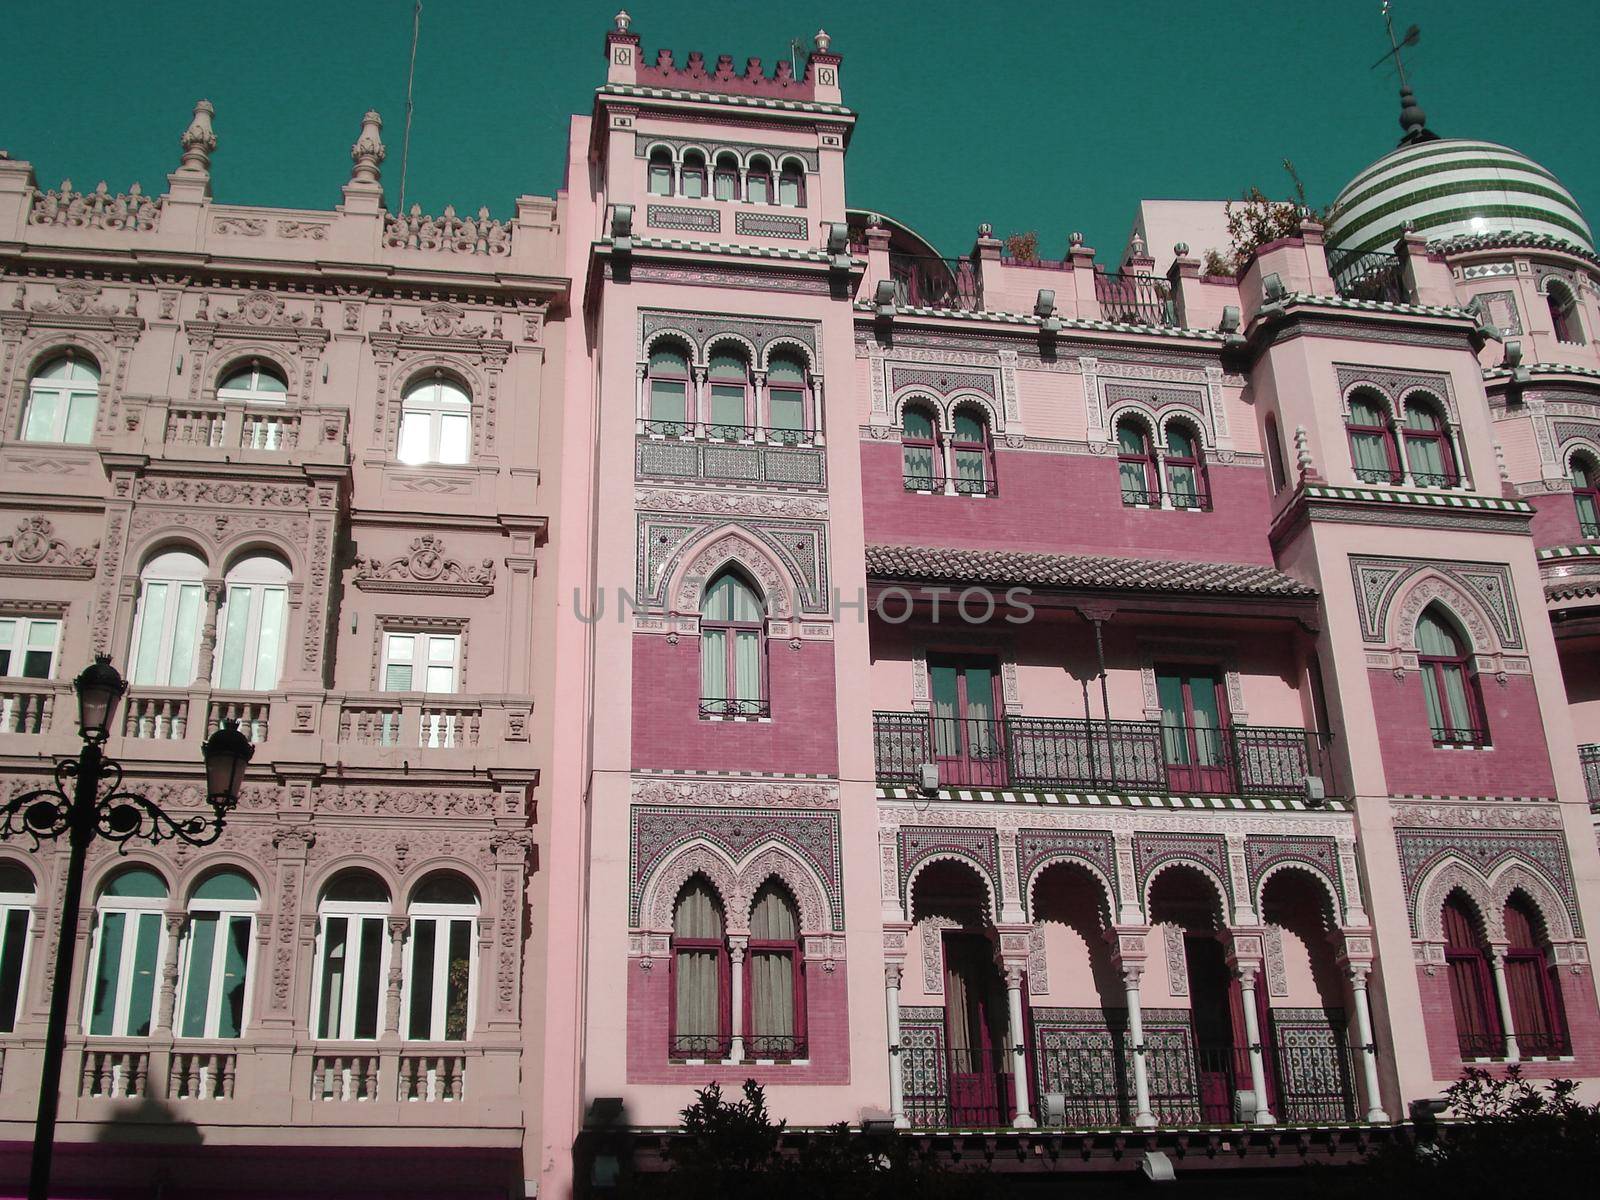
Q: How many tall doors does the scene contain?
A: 4